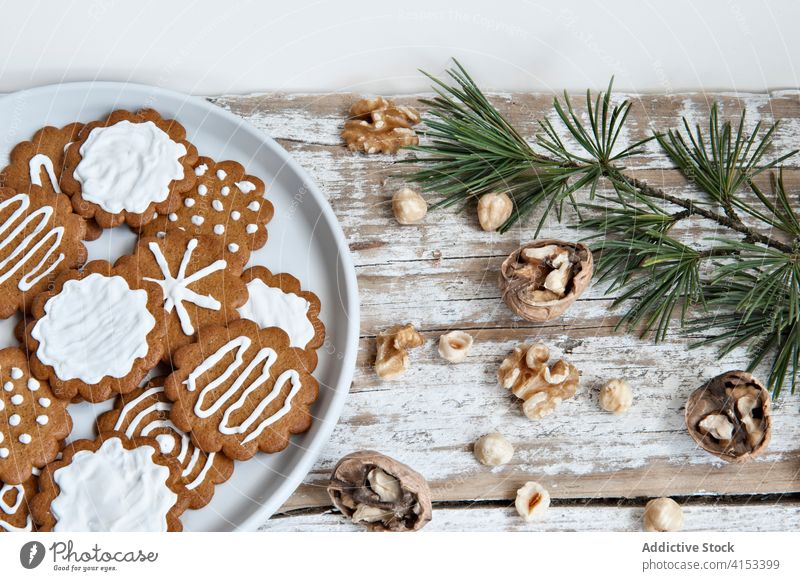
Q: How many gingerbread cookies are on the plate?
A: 12